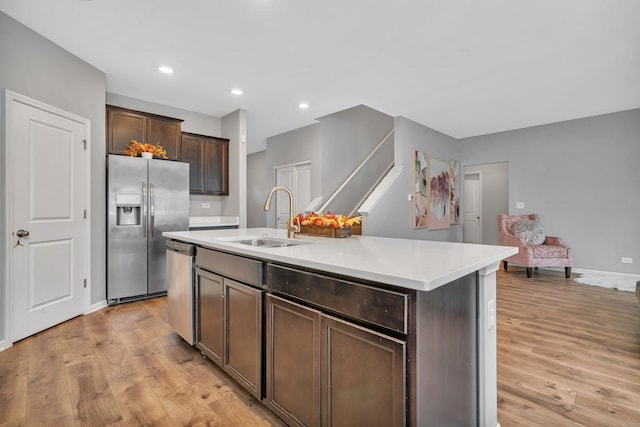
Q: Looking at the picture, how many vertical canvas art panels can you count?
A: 3